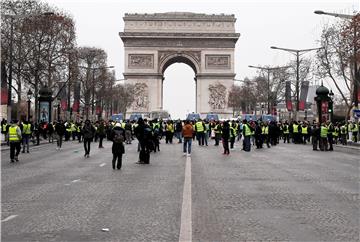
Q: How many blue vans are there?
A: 6